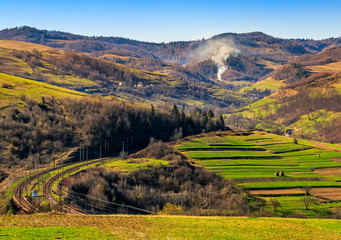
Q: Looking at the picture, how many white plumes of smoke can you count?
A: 1